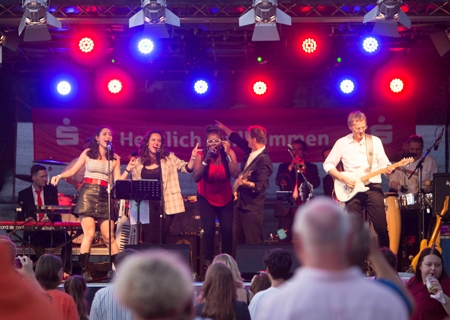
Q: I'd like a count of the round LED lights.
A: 10